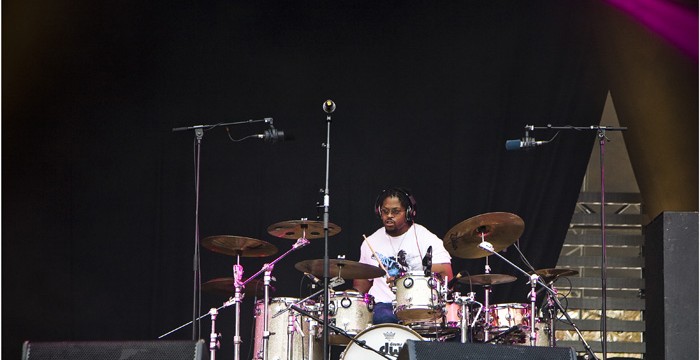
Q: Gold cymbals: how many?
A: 7